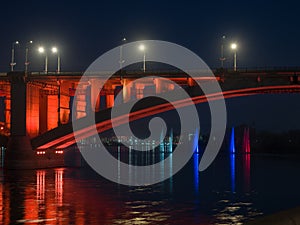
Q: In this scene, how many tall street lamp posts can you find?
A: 8